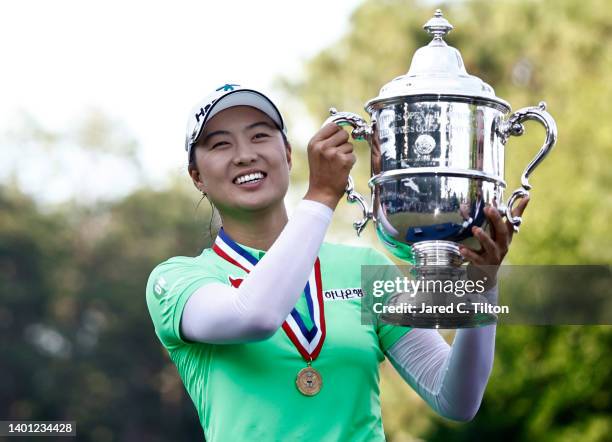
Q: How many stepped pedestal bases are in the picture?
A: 1